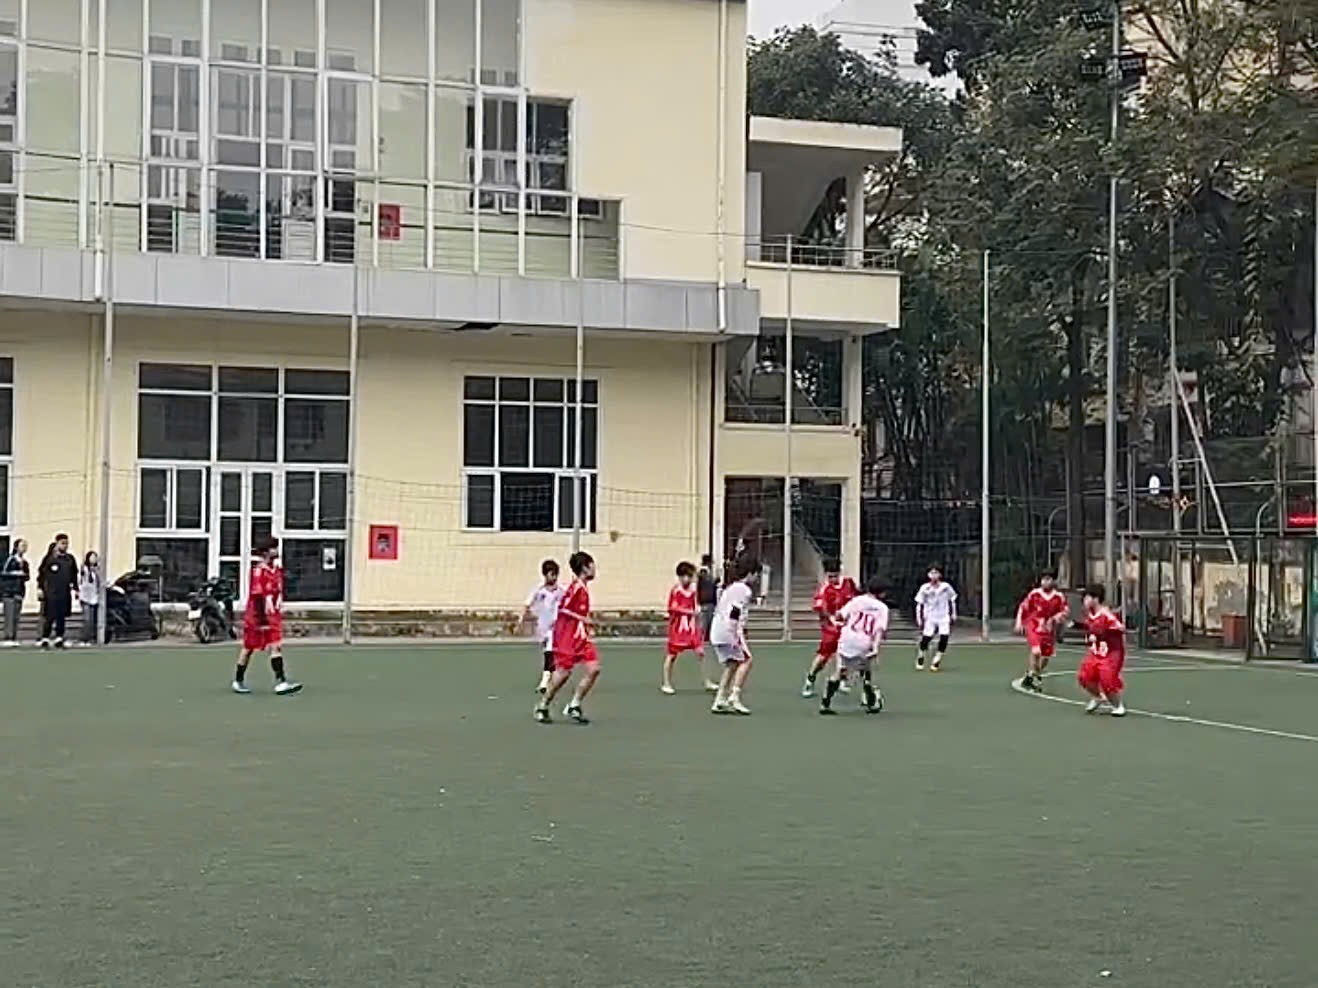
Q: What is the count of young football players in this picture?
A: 10